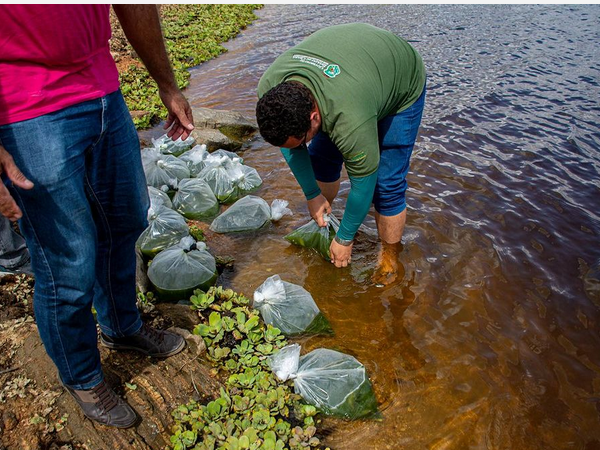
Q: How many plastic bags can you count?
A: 14